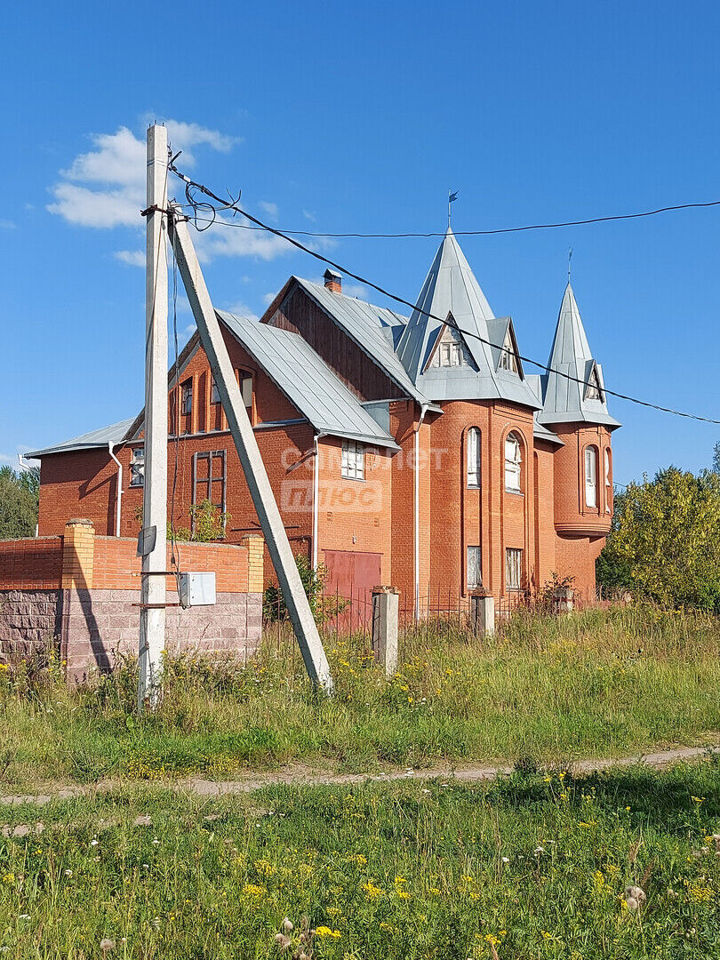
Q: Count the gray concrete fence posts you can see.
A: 3